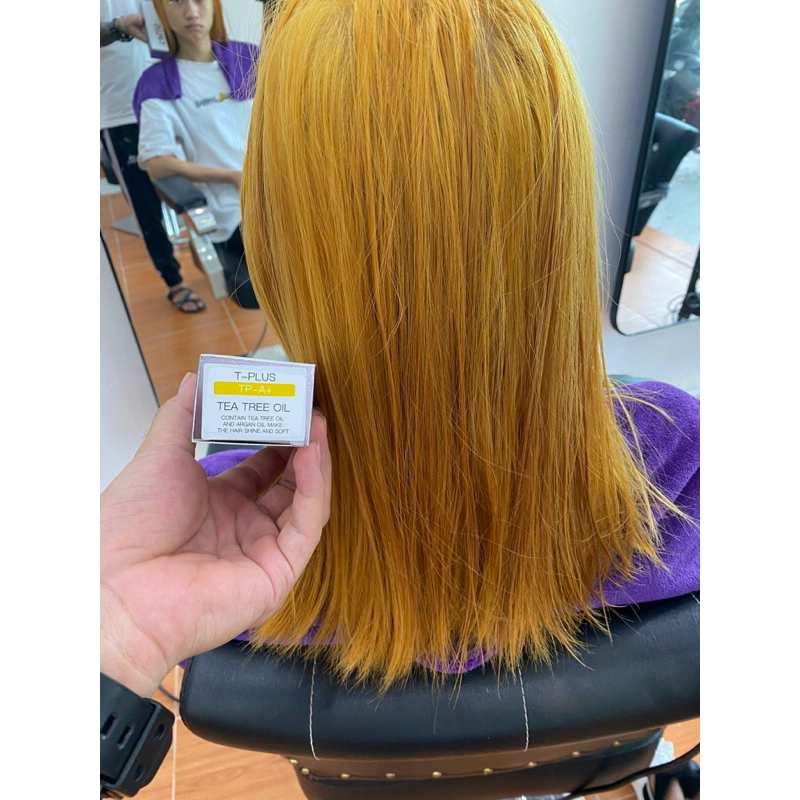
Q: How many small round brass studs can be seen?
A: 9